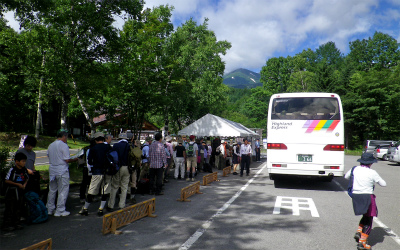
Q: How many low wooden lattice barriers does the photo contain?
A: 5